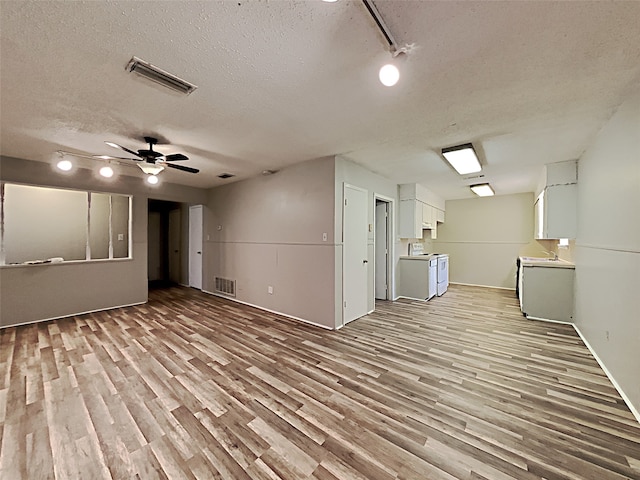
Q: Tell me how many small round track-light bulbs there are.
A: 4